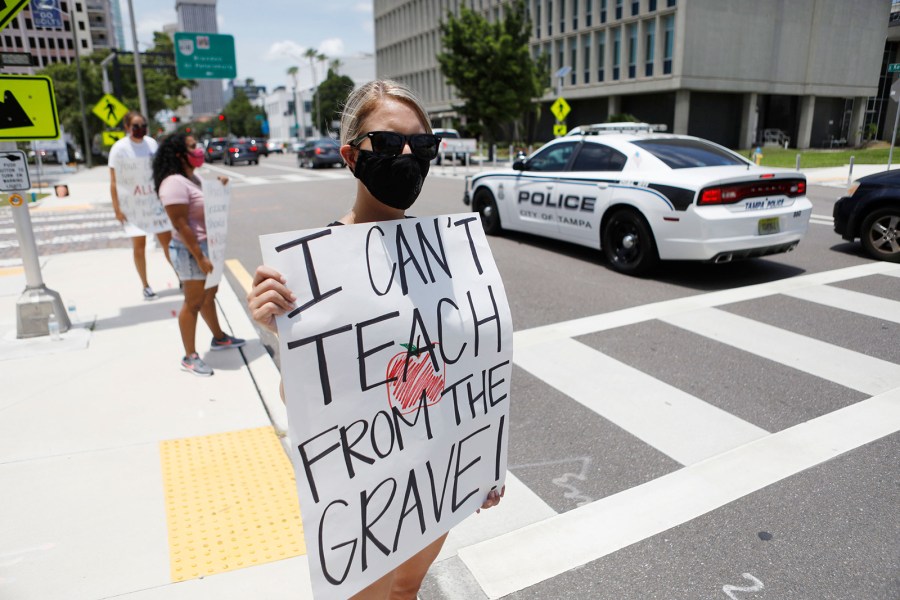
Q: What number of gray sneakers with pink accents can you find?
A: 2